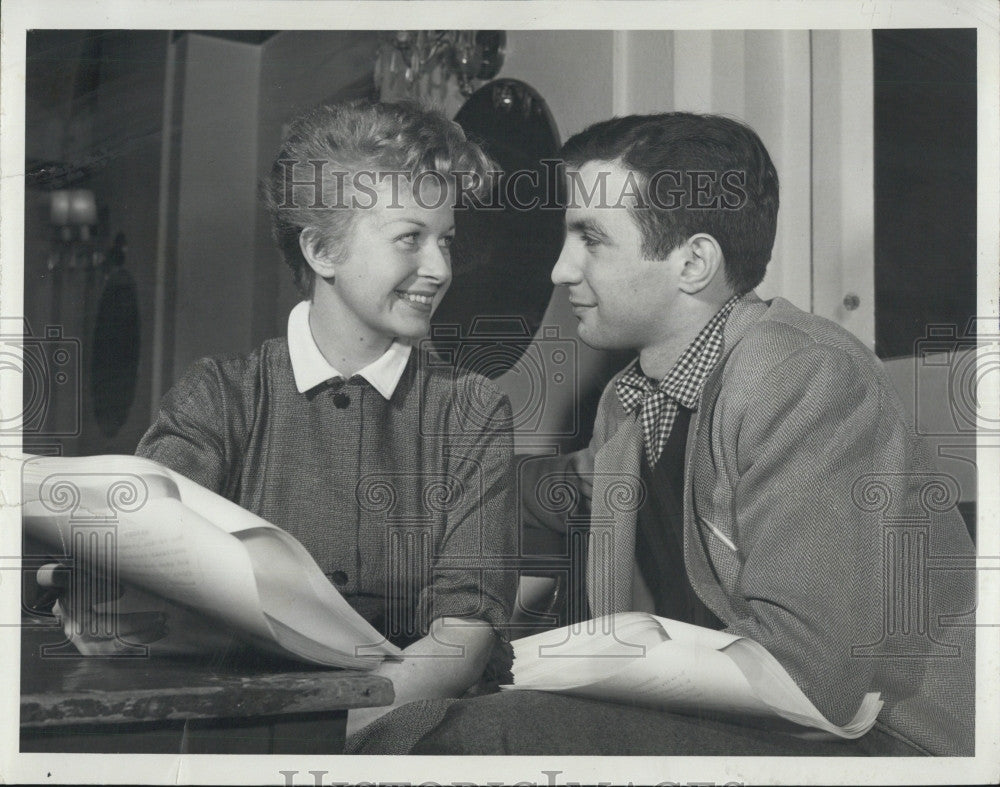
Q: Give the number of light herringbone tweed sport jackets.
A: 1